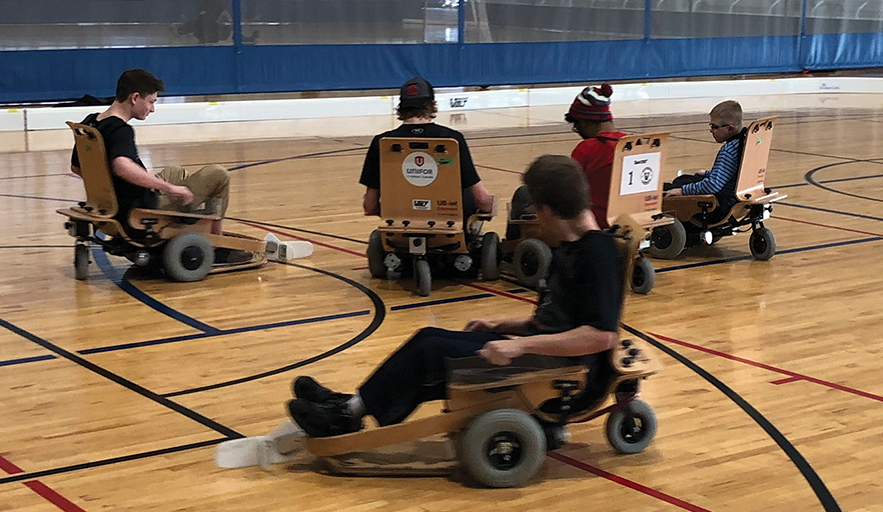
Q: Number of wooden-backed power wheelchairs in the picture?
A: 5